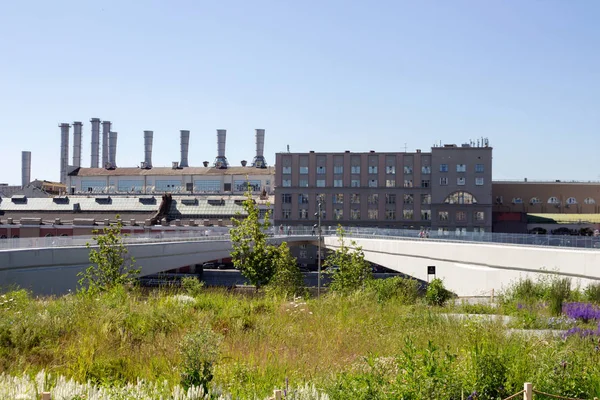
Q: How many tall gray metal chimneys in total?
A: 10